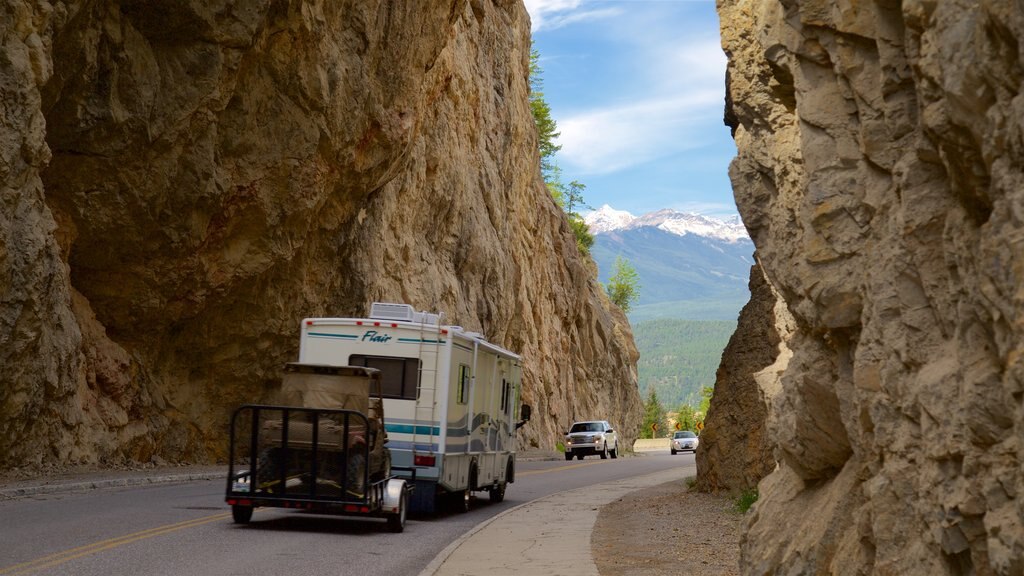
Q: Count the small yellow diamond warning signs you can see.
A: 3